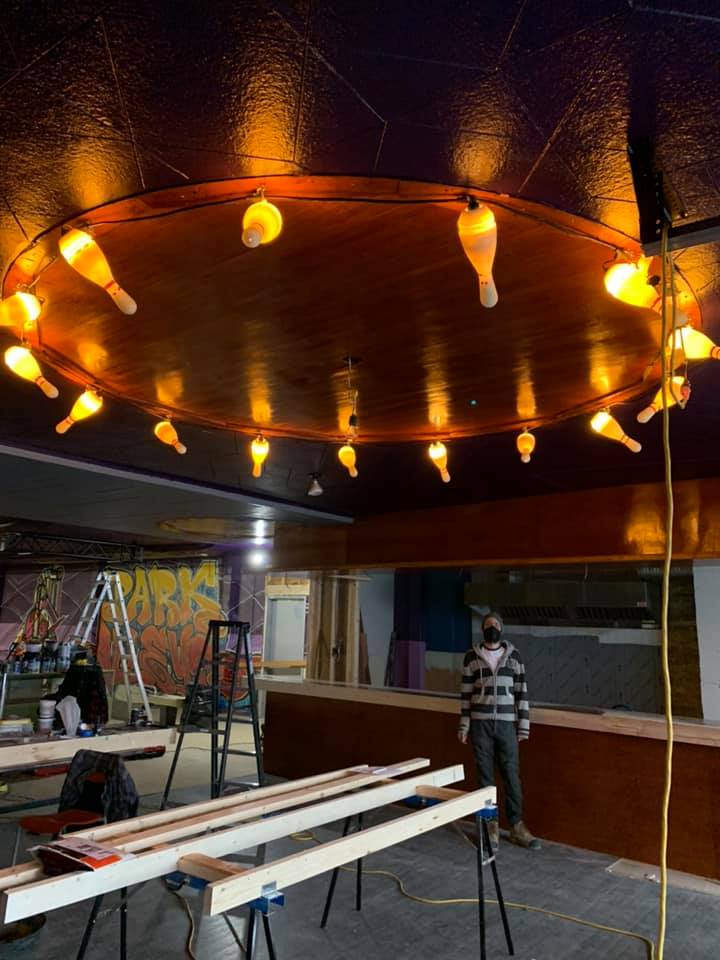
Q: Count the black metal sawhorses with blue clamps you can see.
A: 2